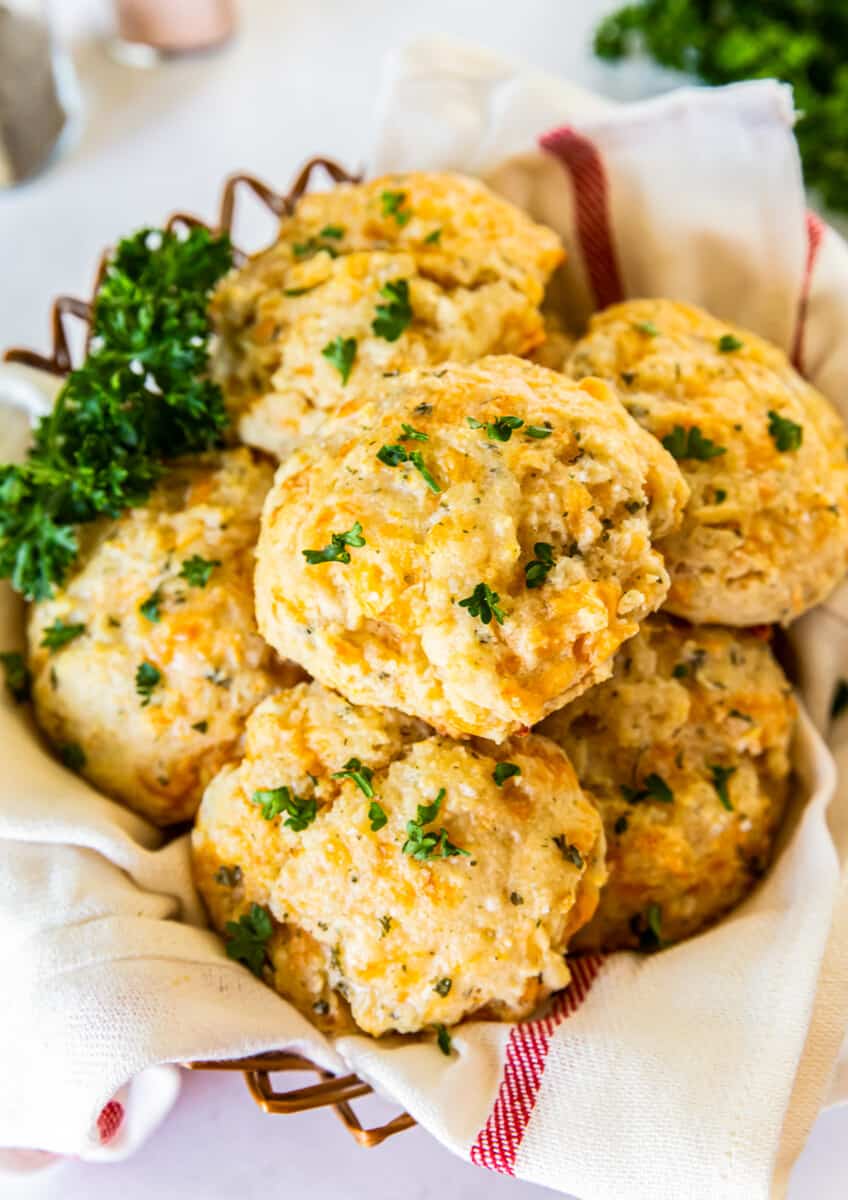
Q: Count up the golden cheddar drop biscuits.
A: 6